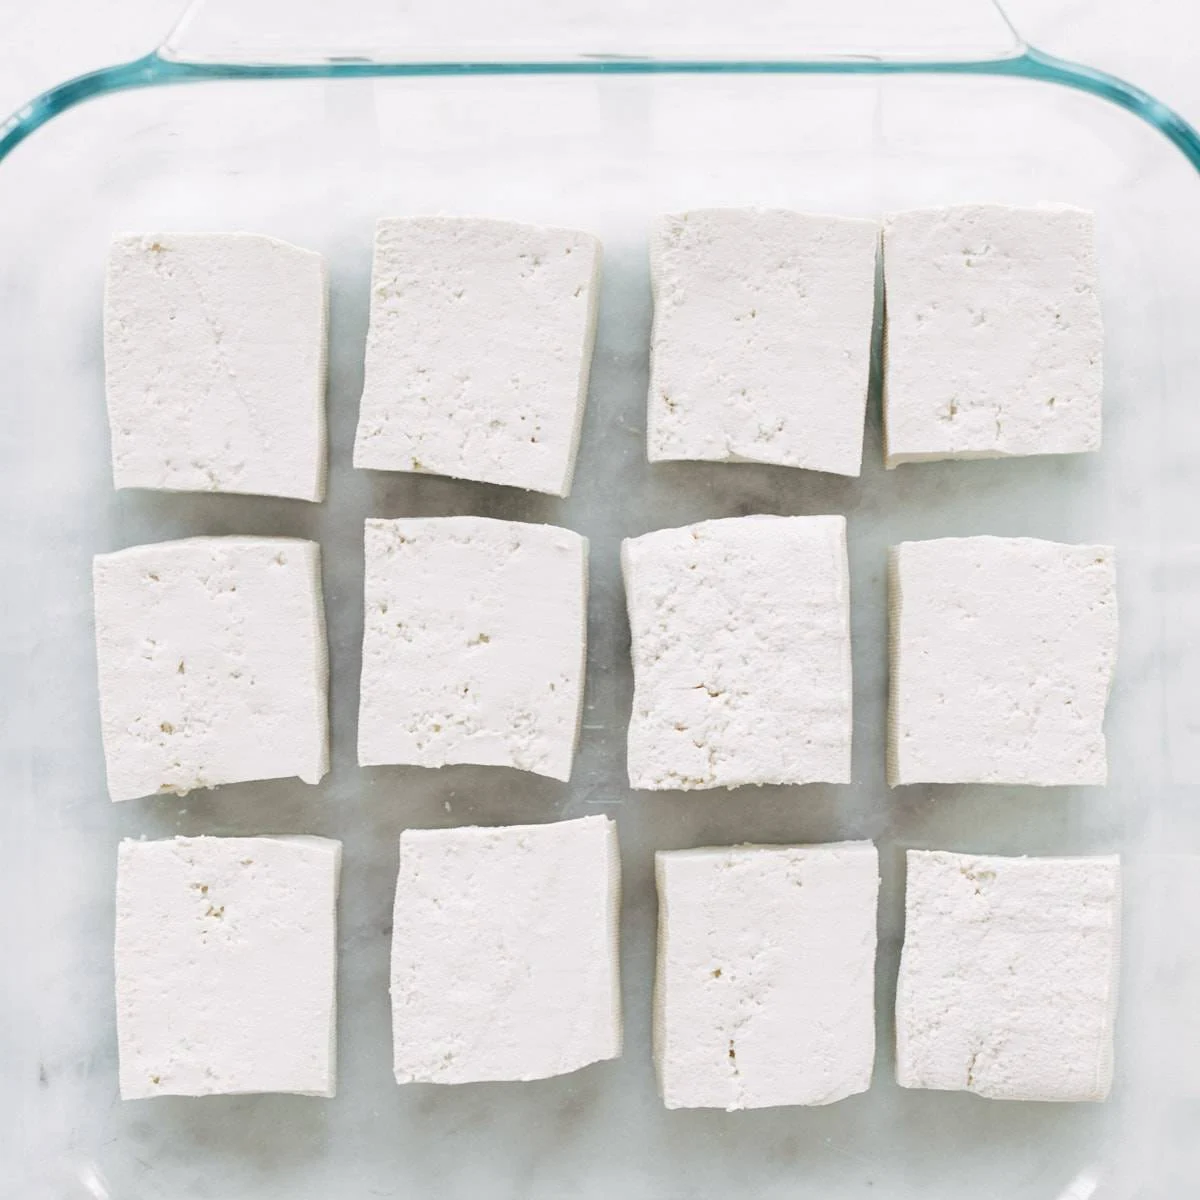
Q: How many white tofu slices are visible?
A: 12